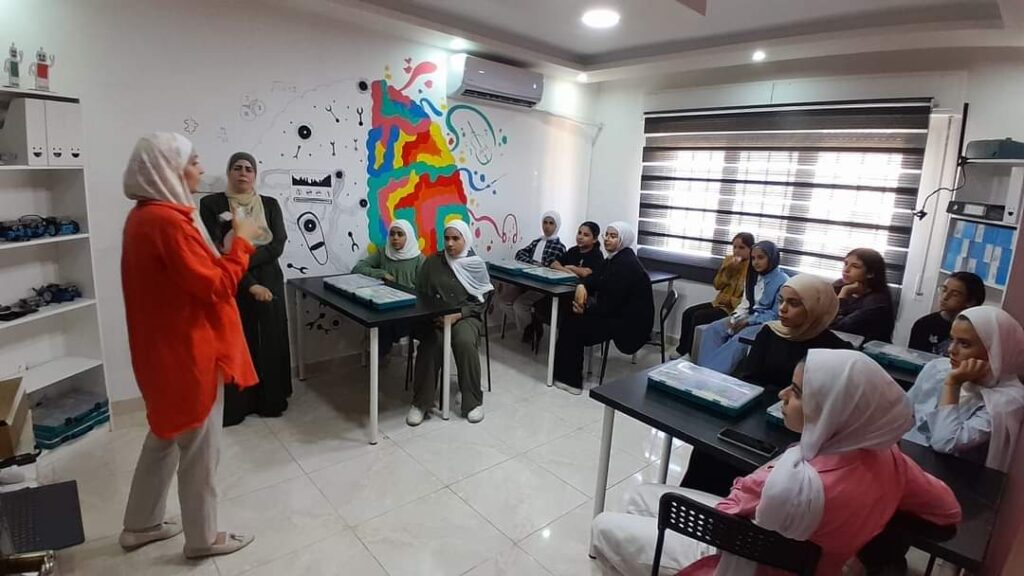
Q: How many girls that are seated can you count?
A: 12